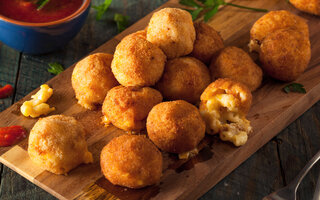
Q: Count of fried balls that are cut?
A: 1